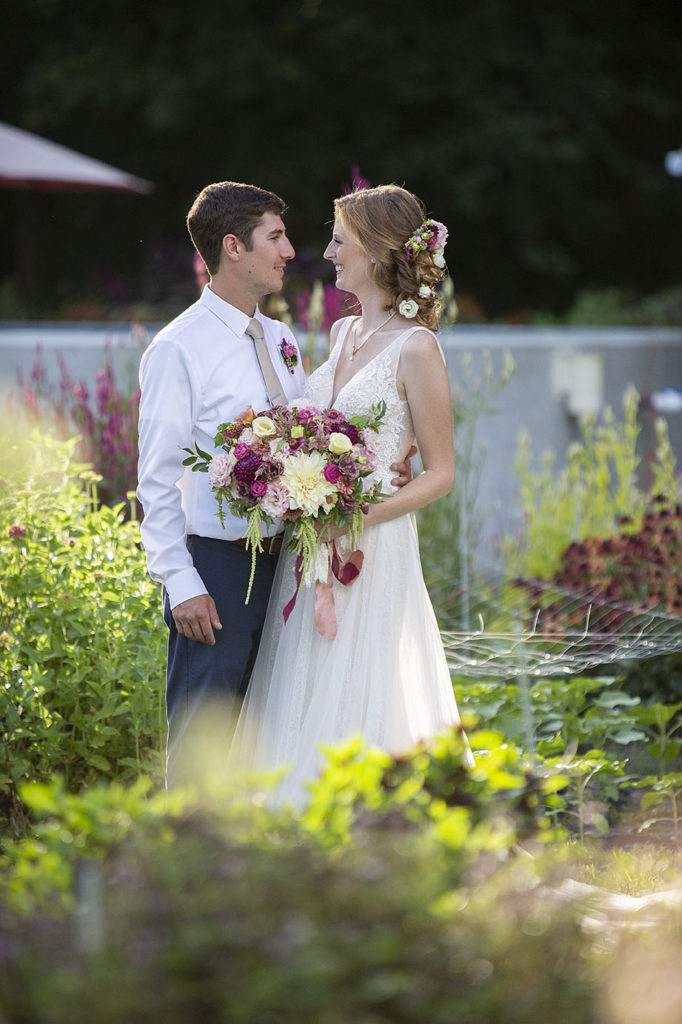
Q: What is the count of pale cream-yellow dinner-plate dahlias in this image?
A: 1